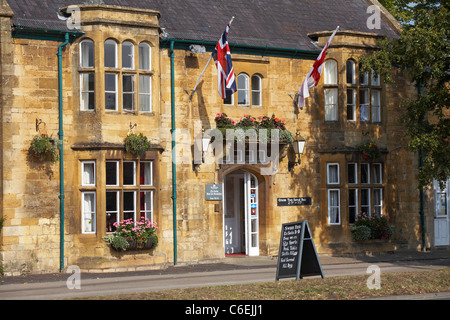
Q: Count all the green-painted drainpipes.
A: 3